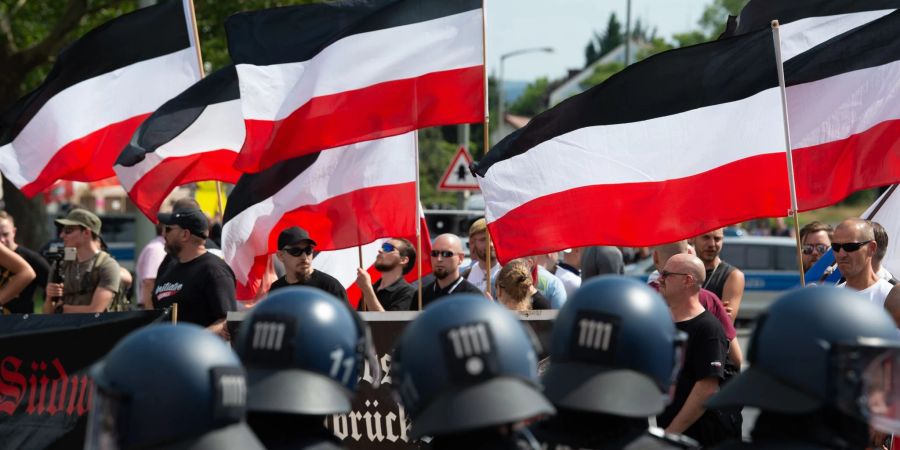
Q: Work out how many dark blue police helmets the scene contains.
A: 5